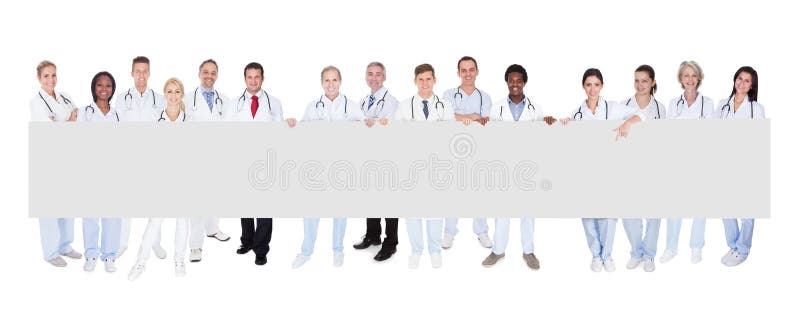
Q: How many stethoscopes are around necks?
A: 15